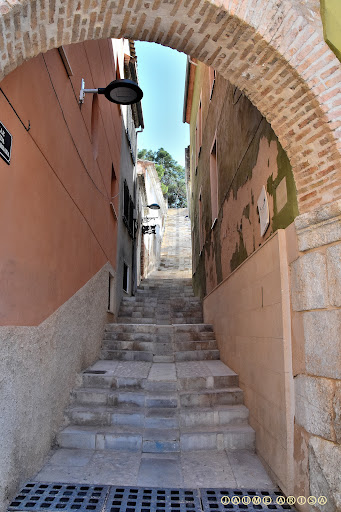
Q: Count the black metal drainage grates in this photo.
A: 3